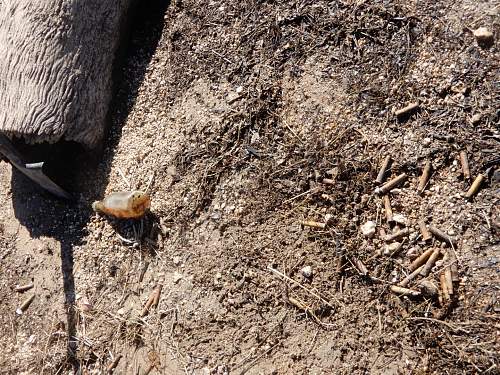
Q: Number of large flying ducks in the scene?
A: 0